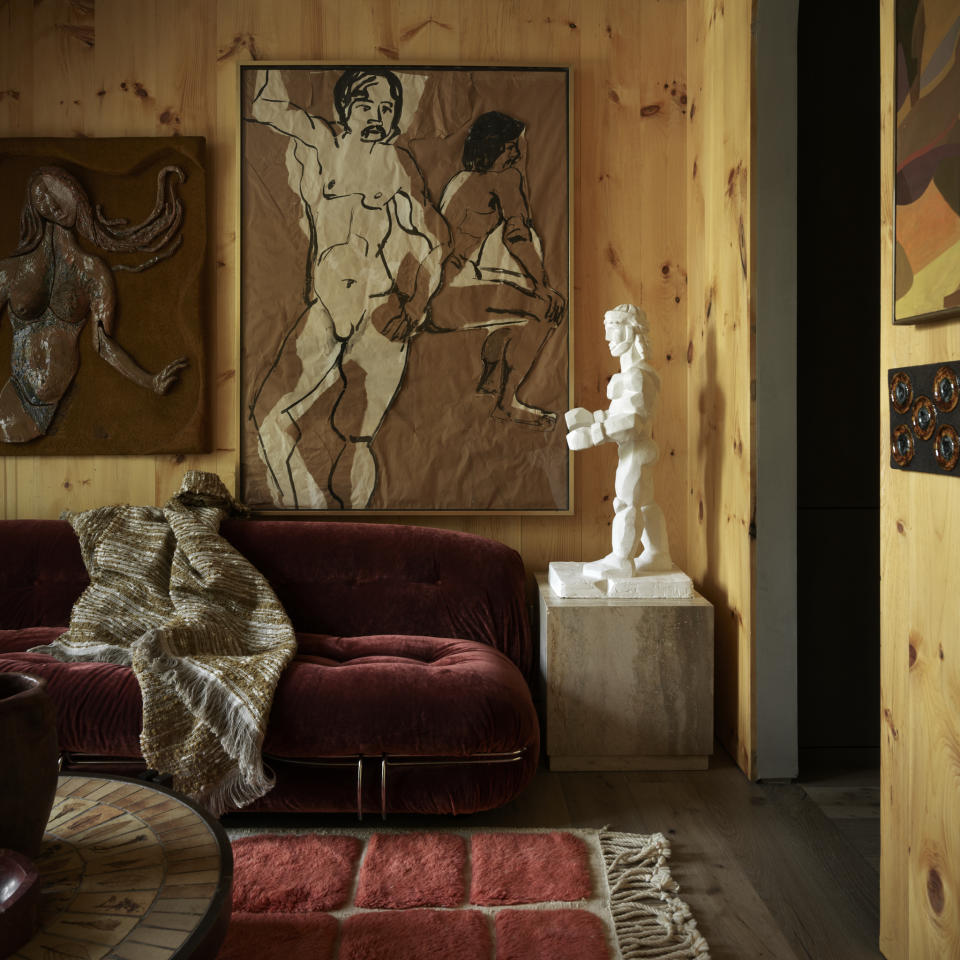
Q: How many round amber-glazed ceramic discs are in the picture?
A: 5